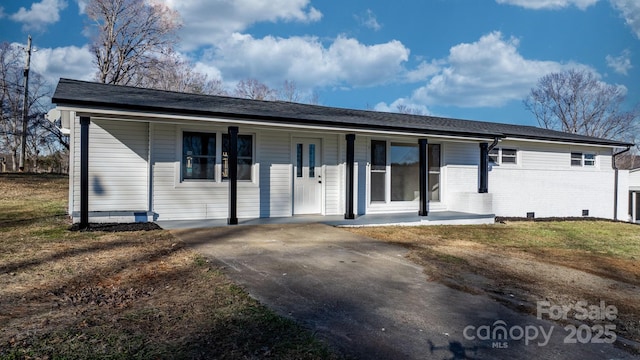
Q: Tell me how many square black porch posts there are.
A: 5